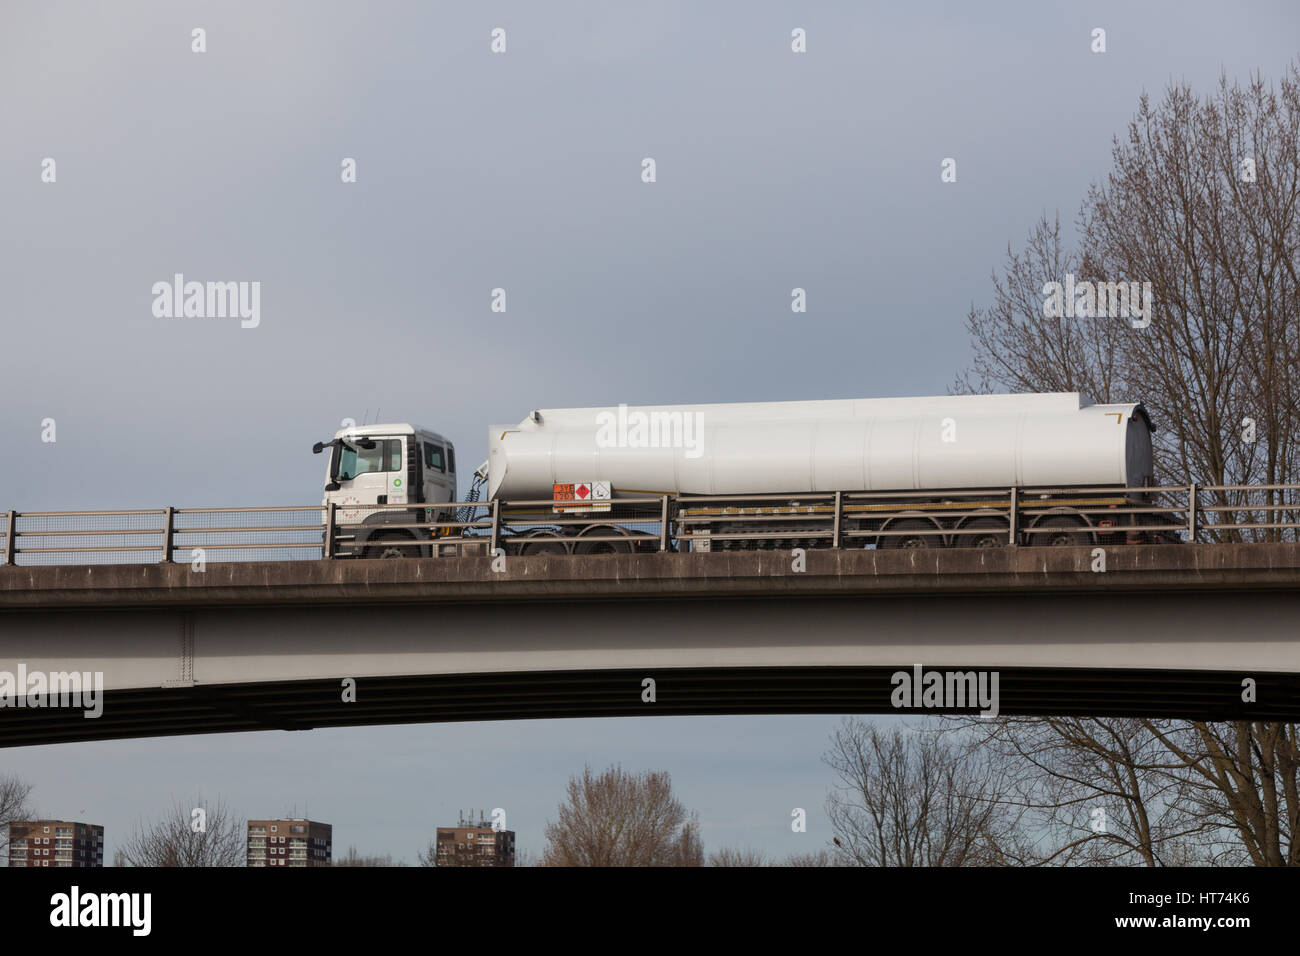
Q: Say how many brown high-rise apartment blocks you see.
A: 3